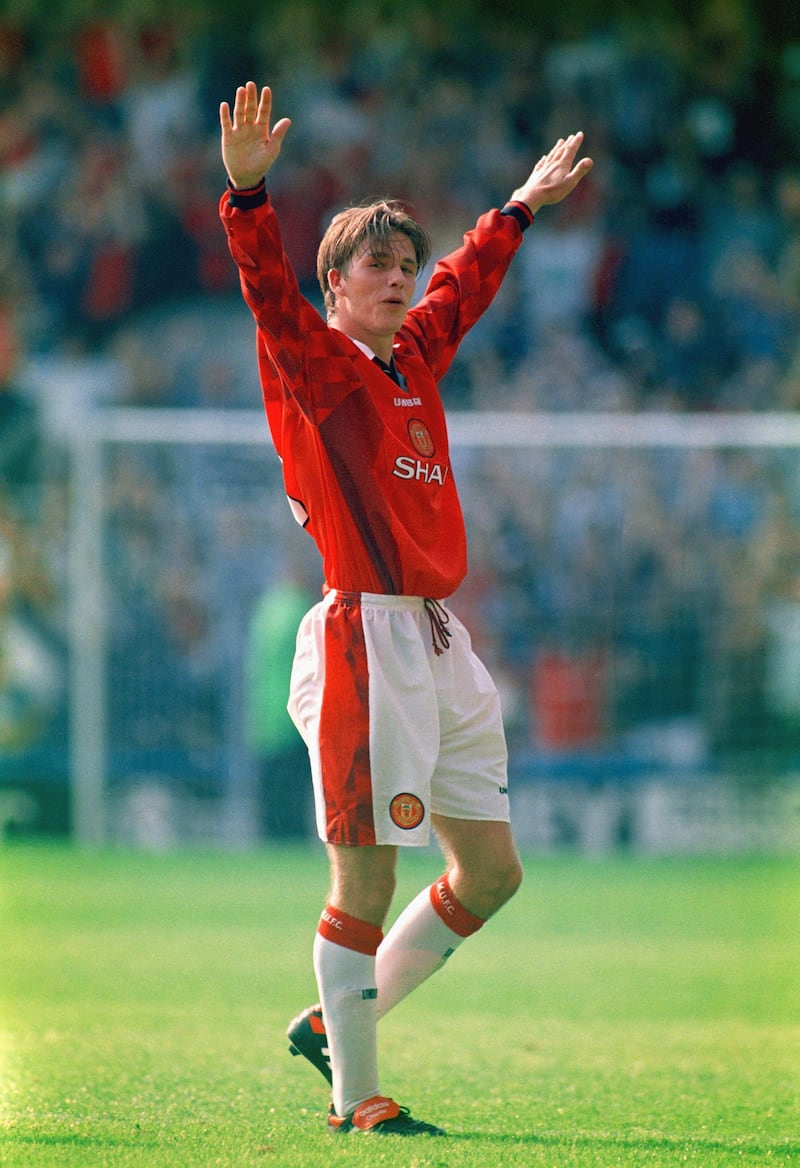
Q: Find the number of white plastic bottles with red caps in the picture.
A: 0